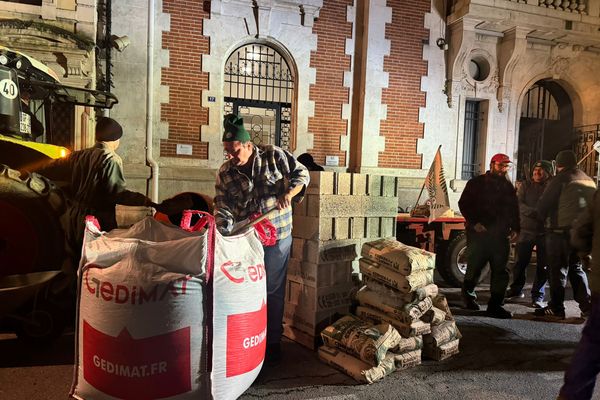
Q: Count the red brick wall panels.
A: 3